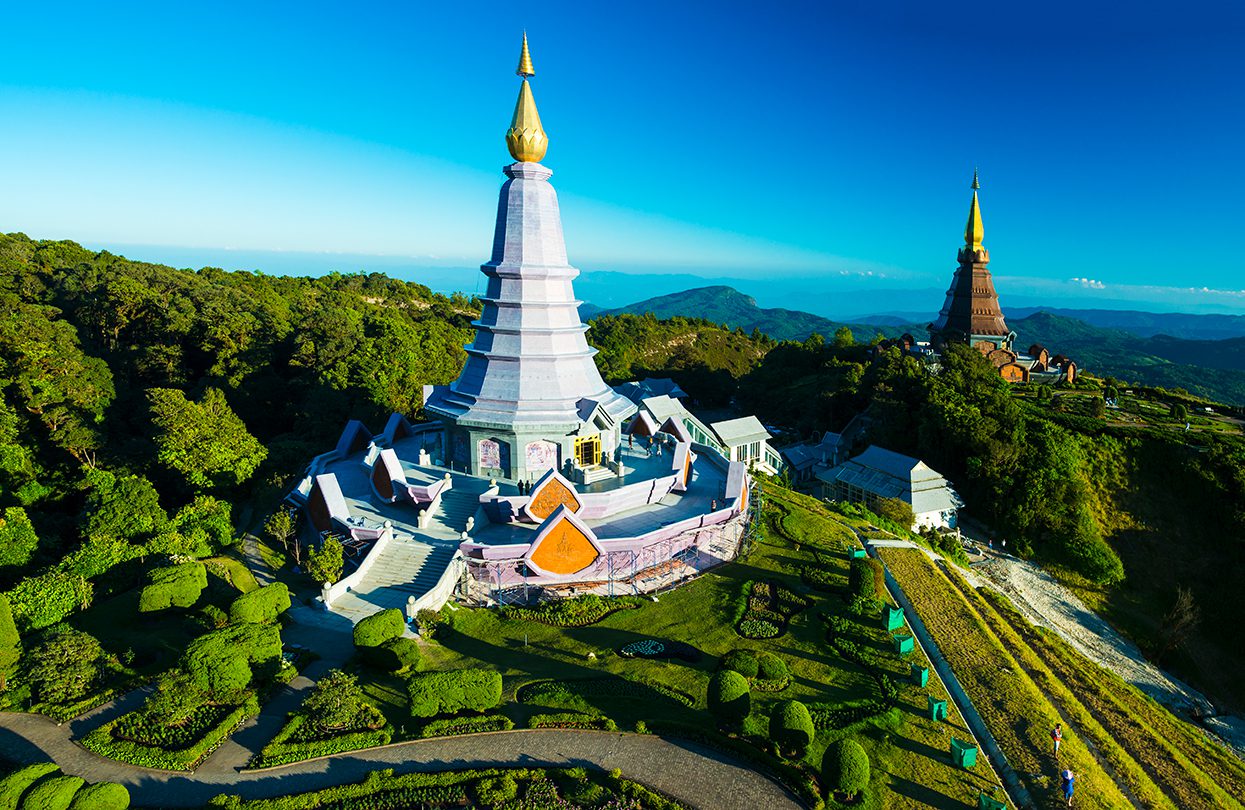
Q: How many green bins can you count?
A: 7